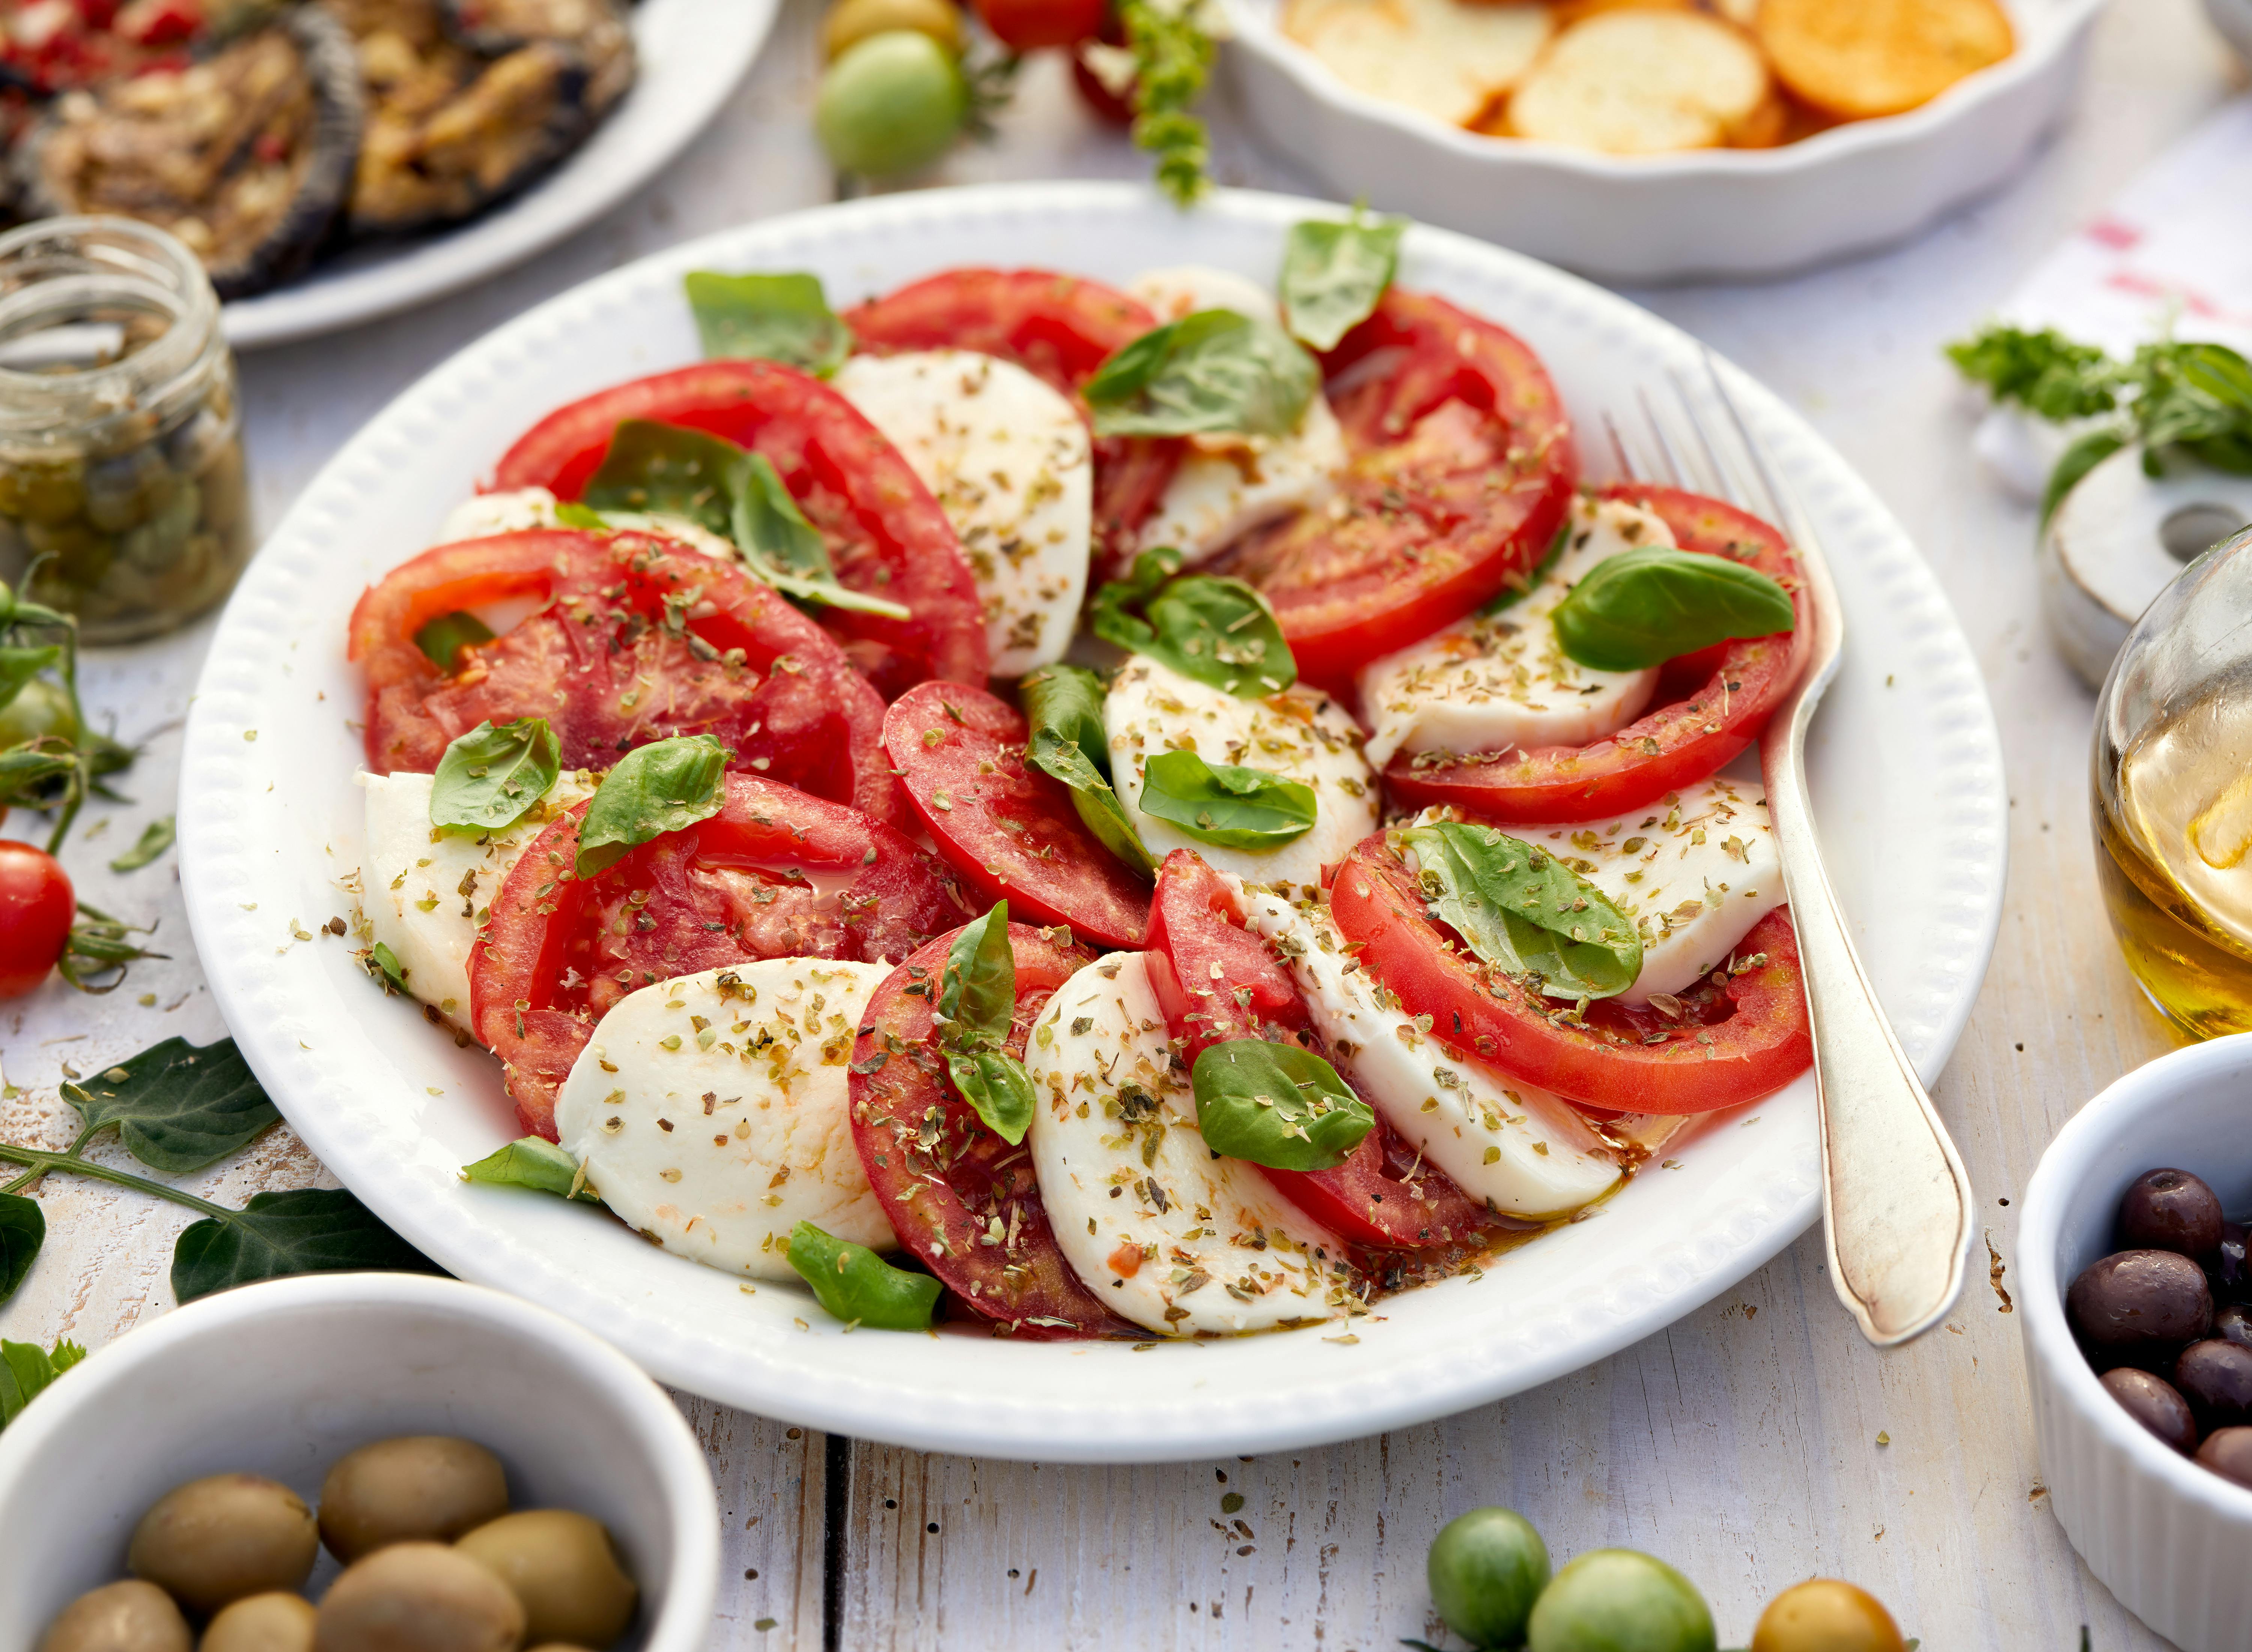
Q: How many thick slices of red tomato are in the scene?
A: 10